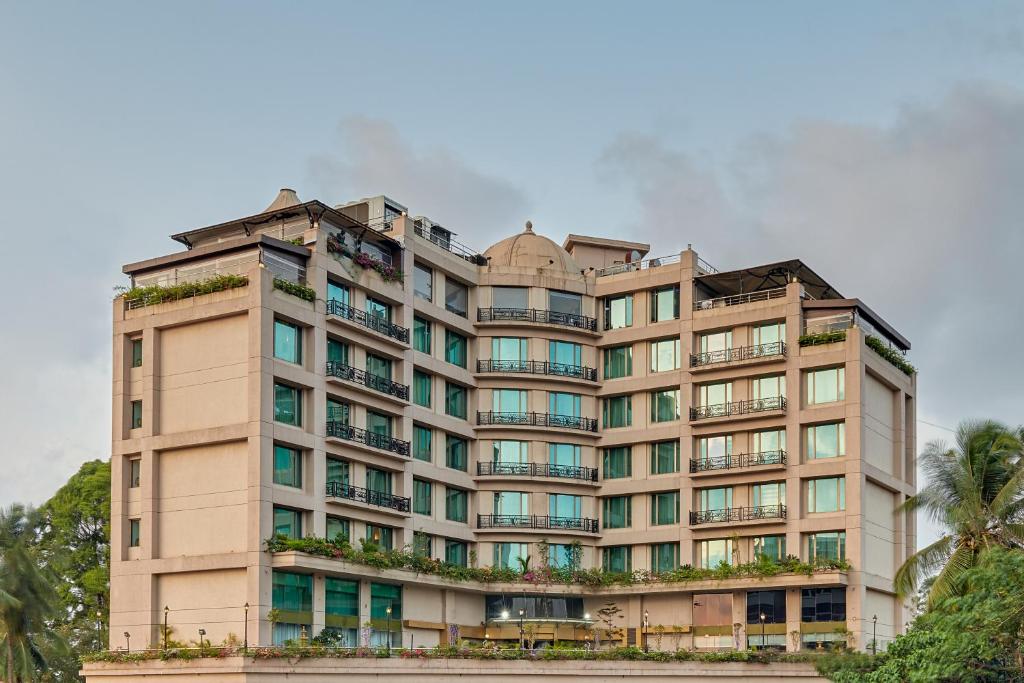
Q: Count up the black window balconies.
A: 13